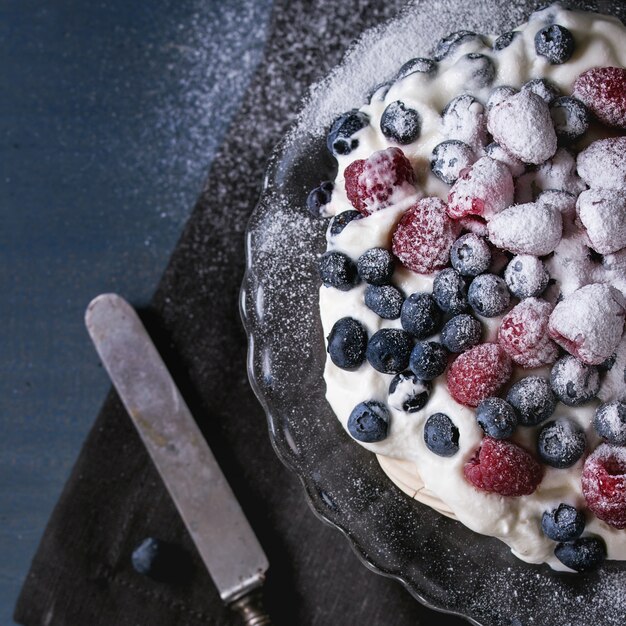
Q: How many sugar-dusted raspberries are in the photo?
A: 13